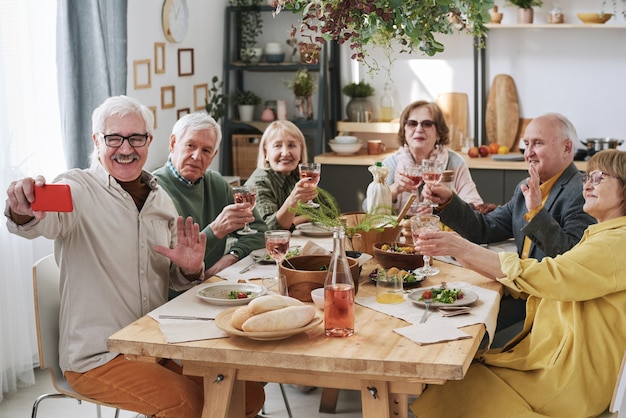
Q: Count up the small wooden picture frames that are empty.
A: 7